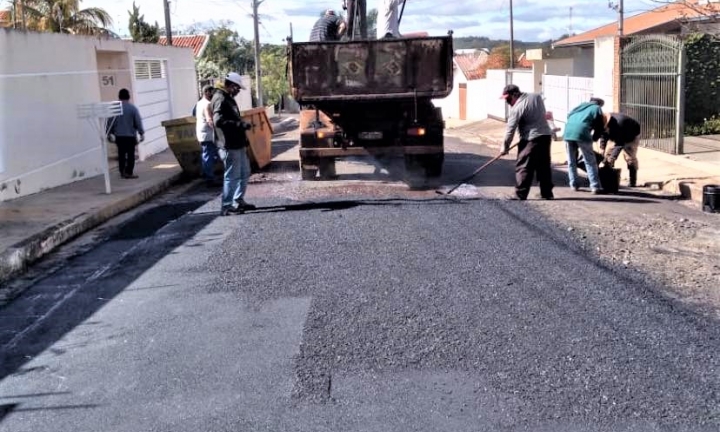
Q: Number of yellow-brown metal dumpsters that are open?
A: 1